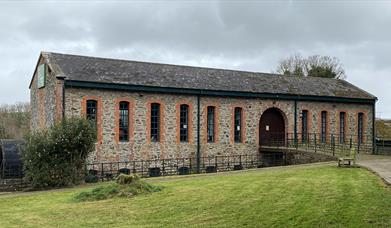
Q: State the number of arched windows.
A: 10